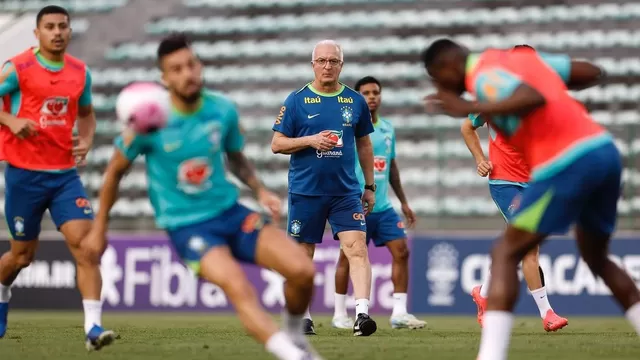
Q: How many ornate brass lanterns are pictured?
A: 0